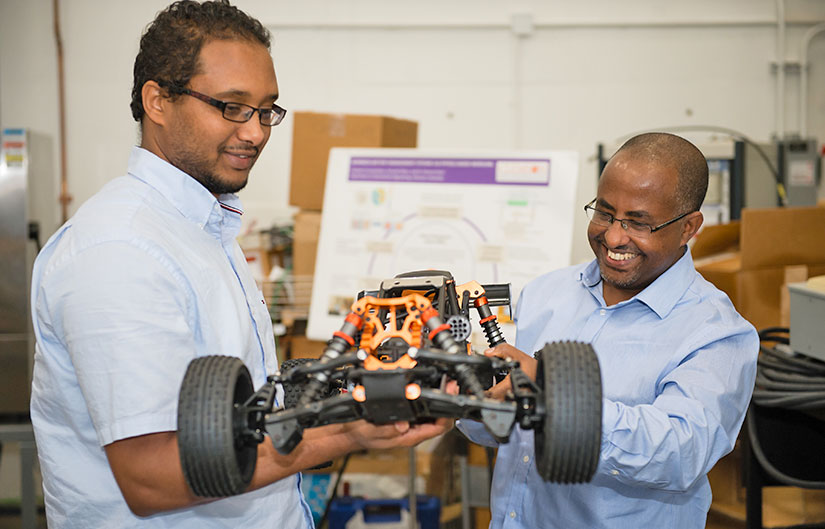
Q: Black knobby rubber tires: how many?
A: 3